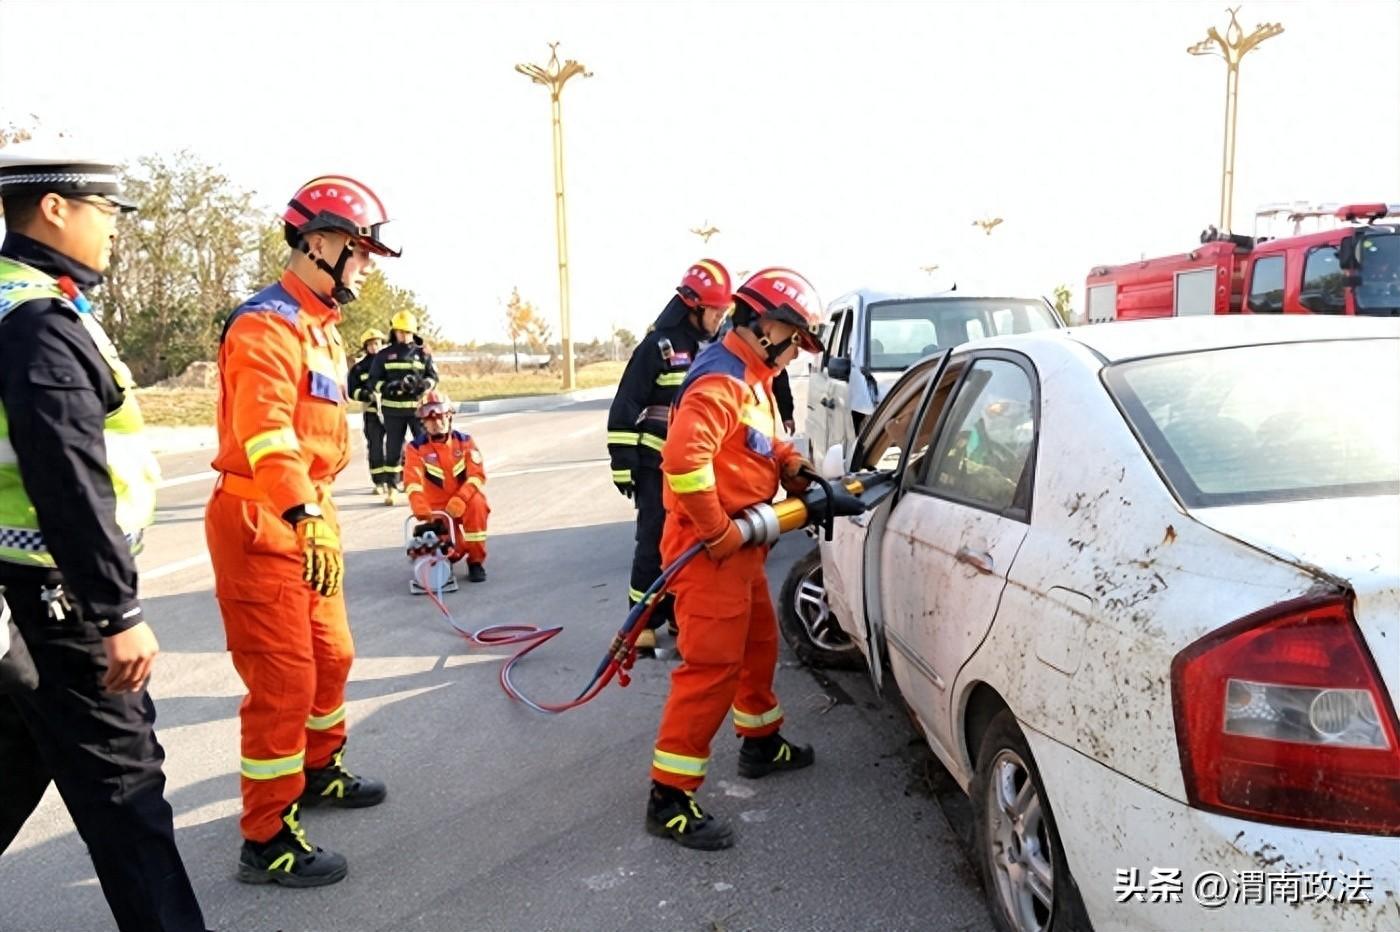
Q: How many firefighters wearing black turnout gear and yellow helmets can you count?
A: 2